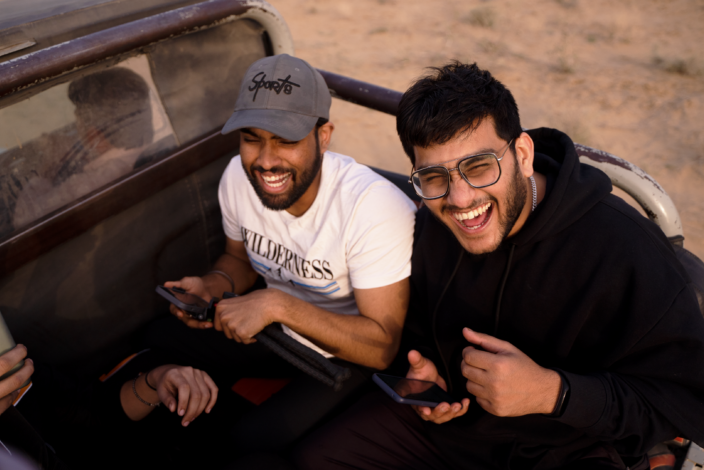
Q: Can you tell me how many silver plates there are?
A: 0